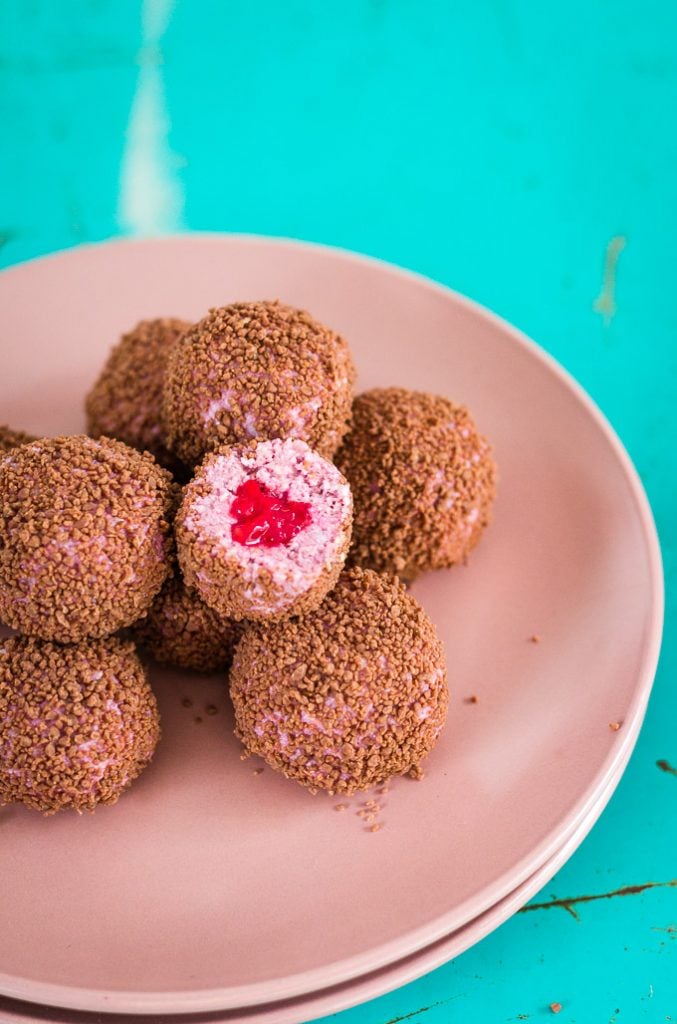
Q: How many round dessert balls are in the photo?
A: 9